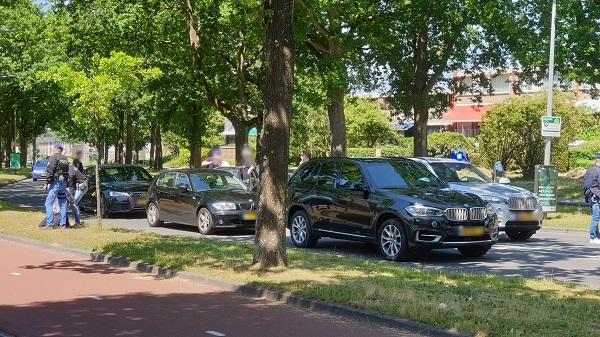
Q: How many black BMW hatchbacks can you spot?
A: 1